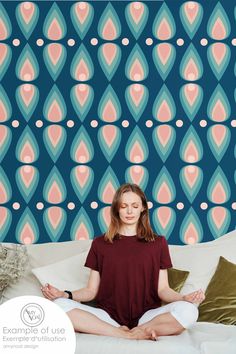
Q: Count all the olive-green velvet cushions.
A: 2